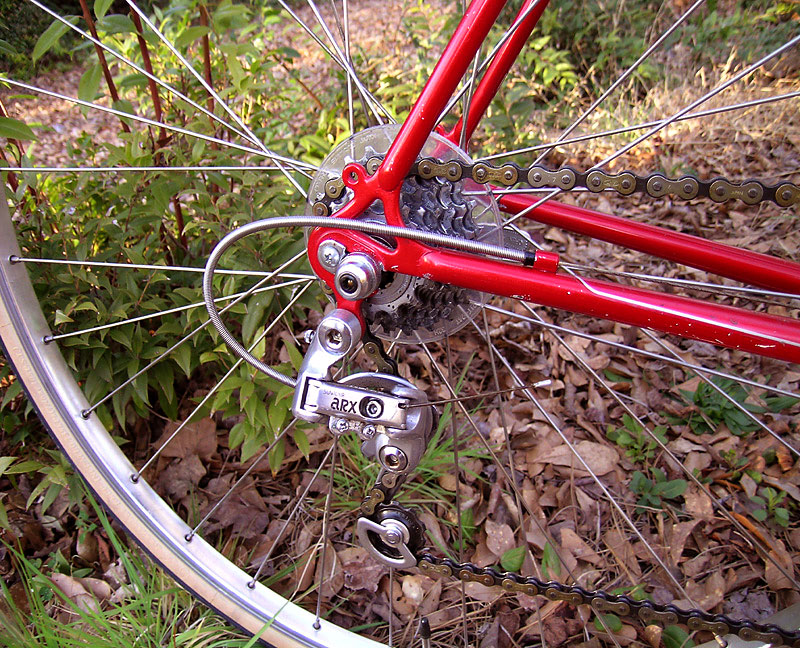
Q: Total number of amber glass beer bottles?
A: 0